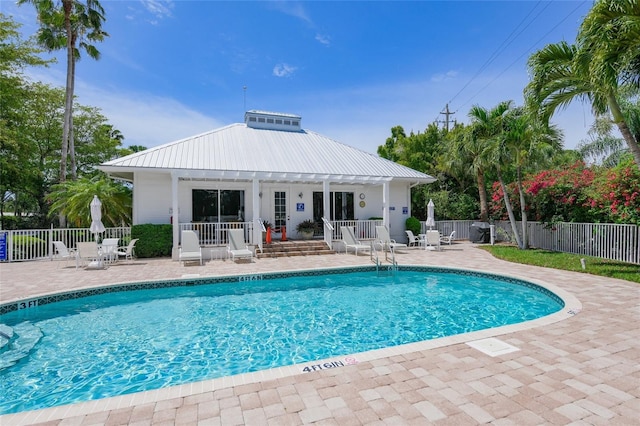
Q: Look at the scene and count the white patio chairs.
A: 11